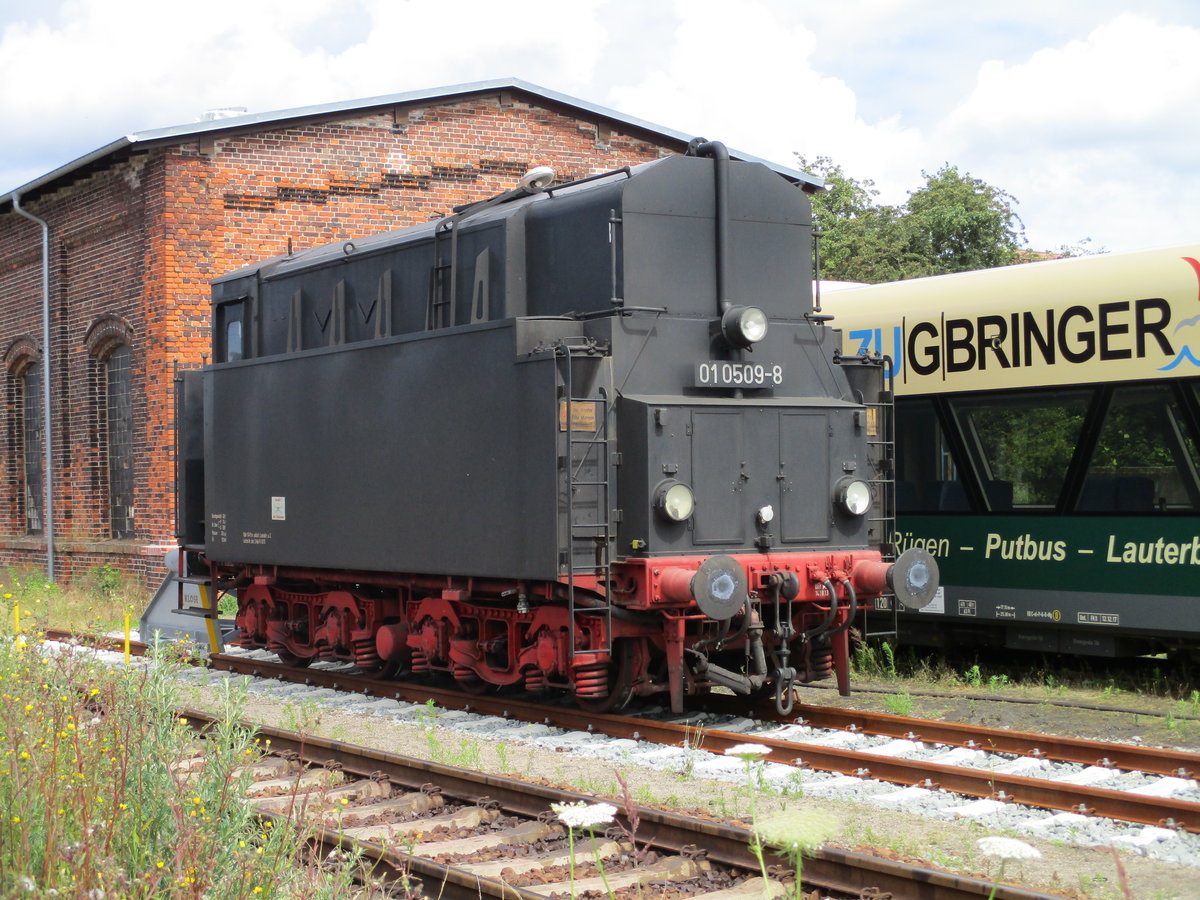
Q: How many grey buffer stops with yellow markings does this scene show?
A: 1